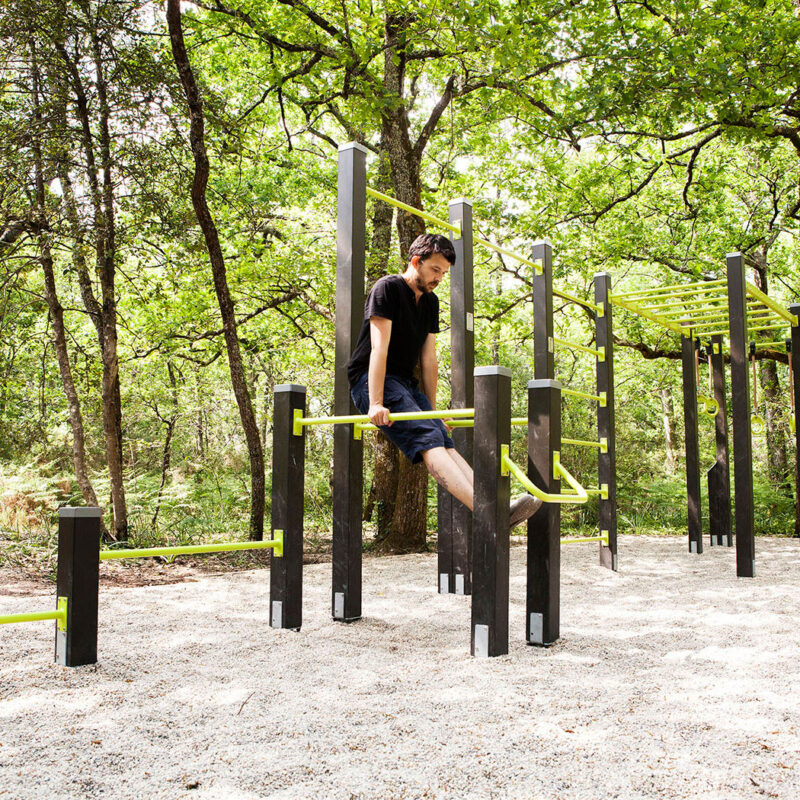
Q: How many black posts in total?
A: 12